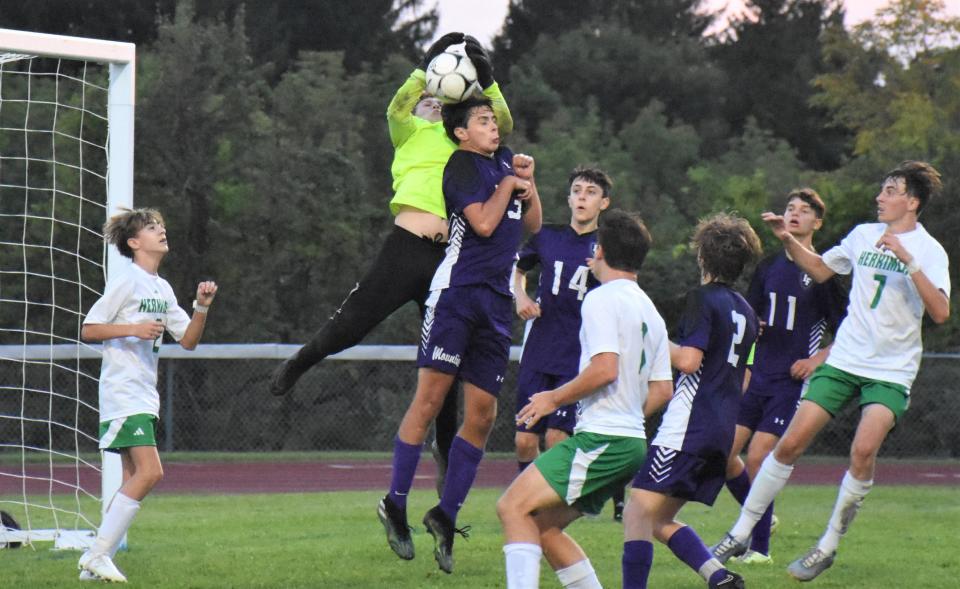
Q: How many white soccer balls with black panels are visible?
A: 1